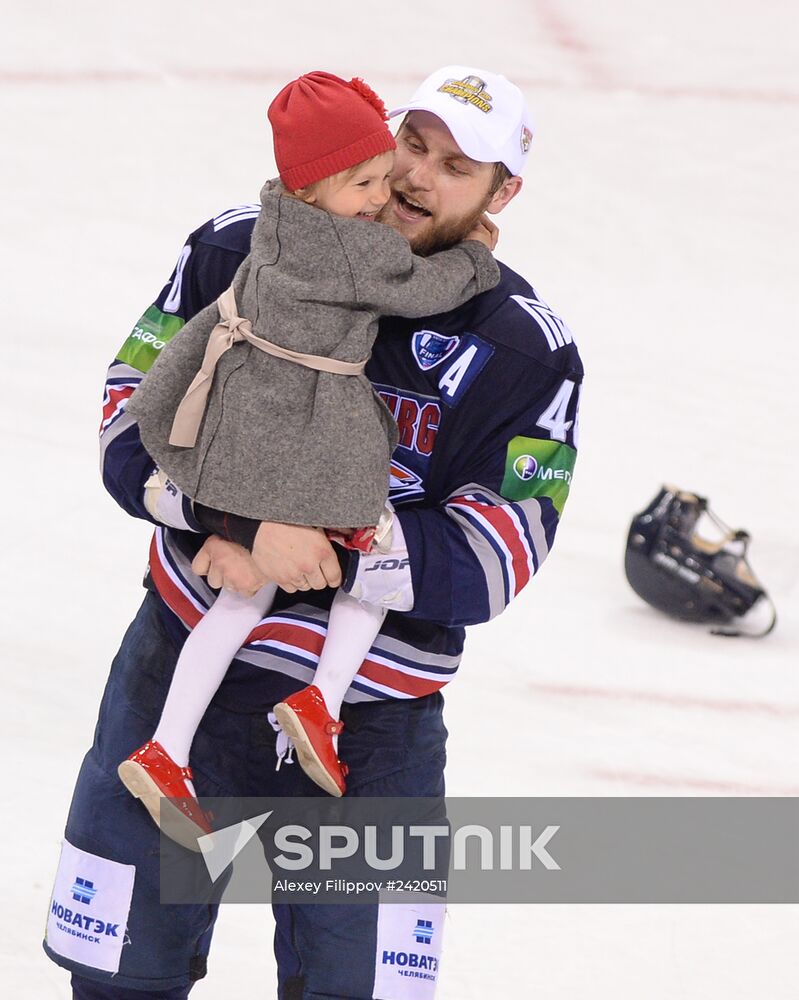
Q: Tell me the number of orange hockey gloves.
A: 0